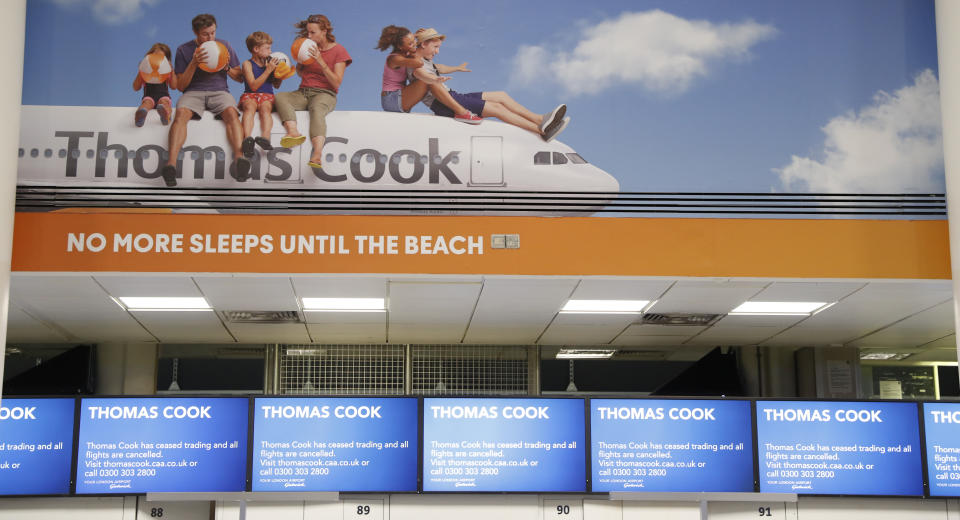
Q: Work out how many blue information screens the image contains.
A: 7